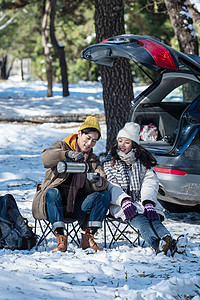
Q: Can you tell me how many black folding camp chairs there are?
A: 2